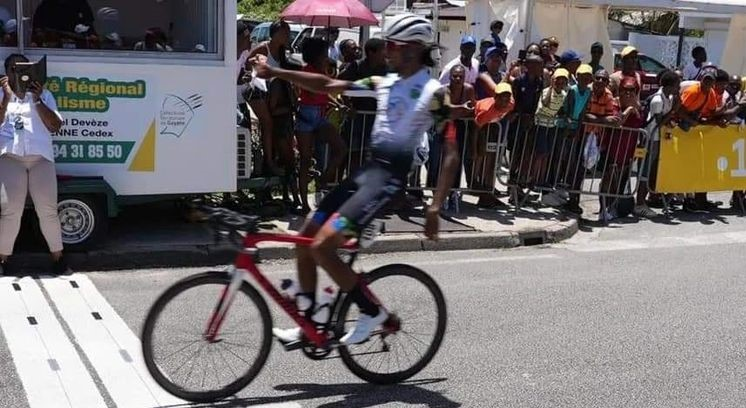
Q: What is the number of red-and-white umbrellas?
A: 1